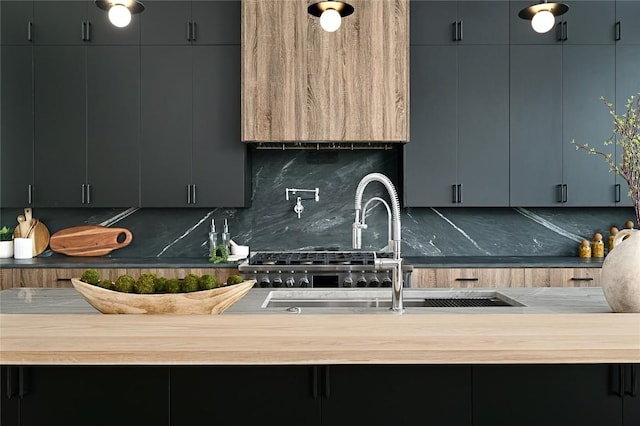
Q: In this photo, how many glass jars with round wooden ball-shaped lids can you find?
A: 4